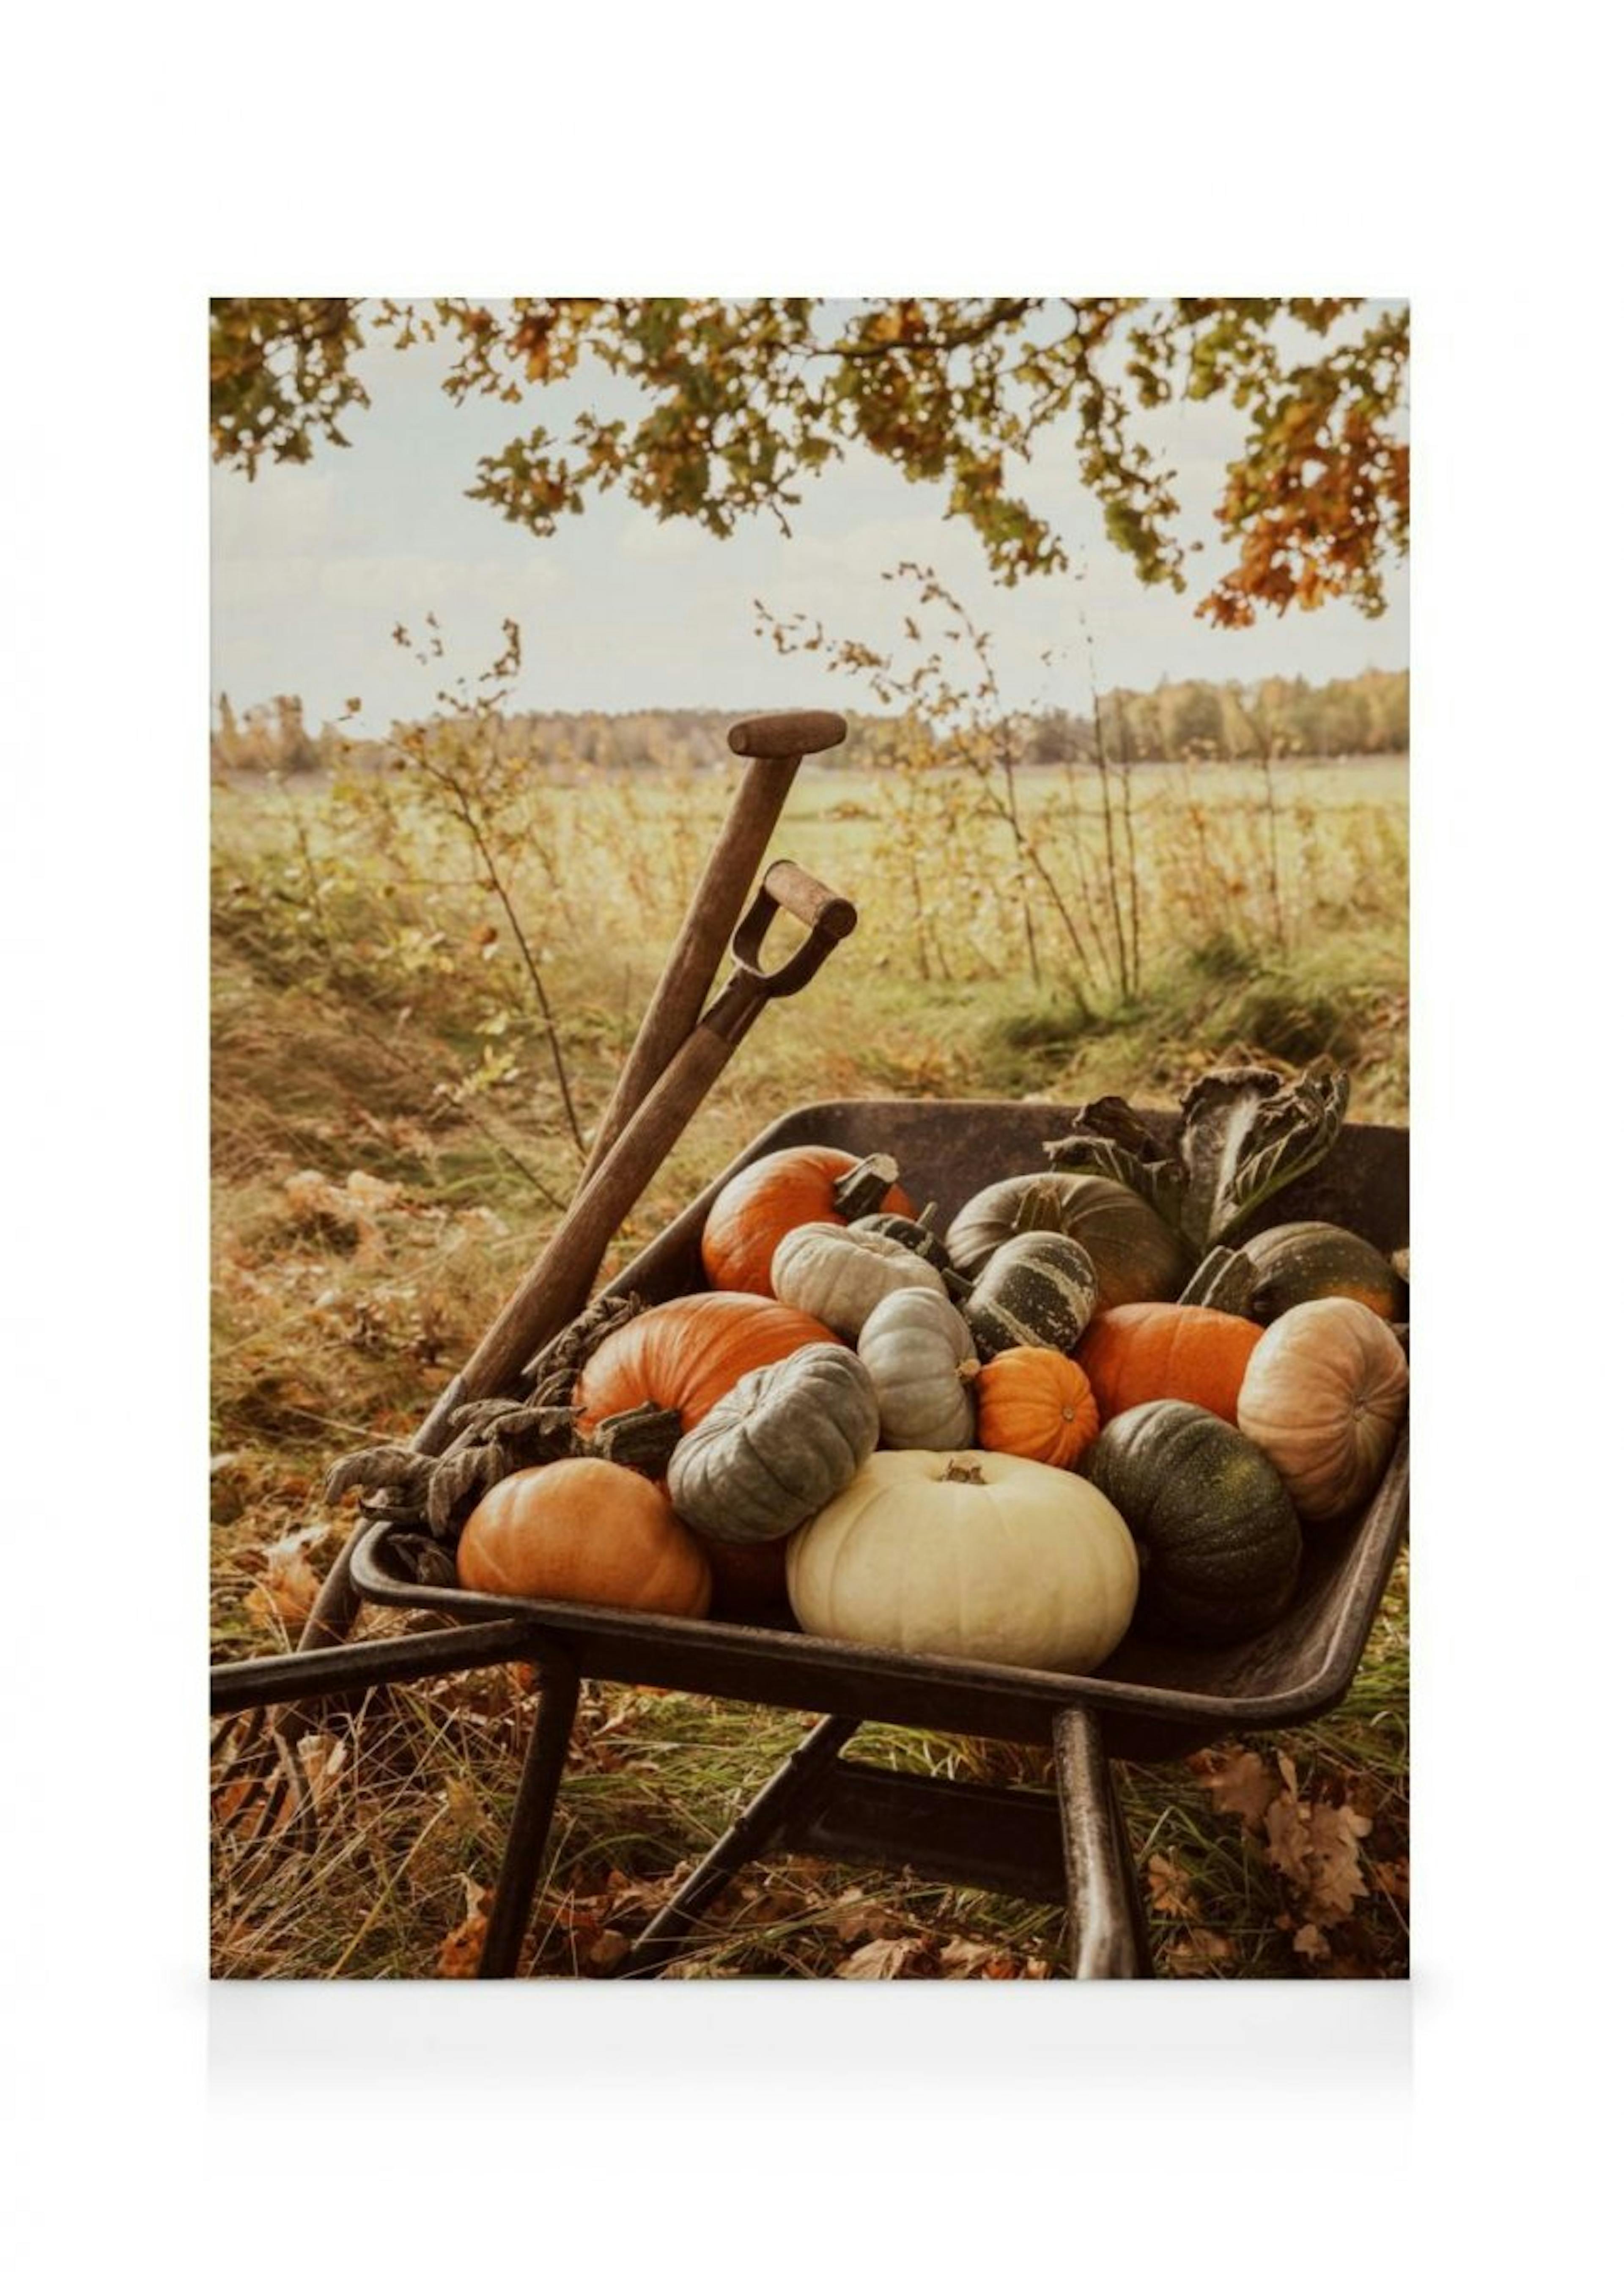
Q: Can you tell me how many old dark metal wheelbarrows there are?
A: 1